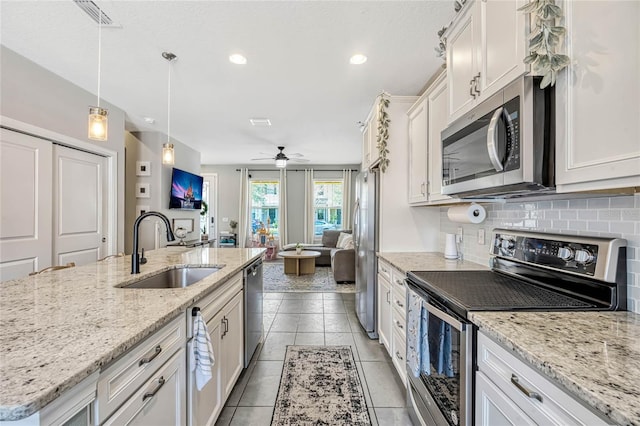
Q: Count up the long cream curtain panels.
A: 4